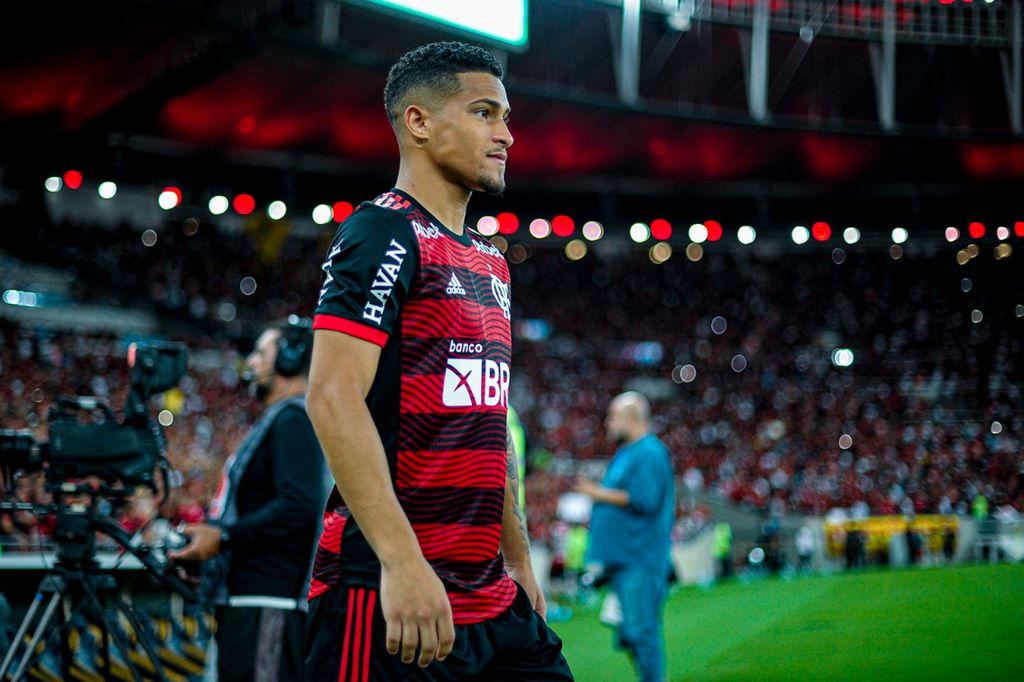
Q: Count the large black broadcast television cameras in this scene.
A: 1